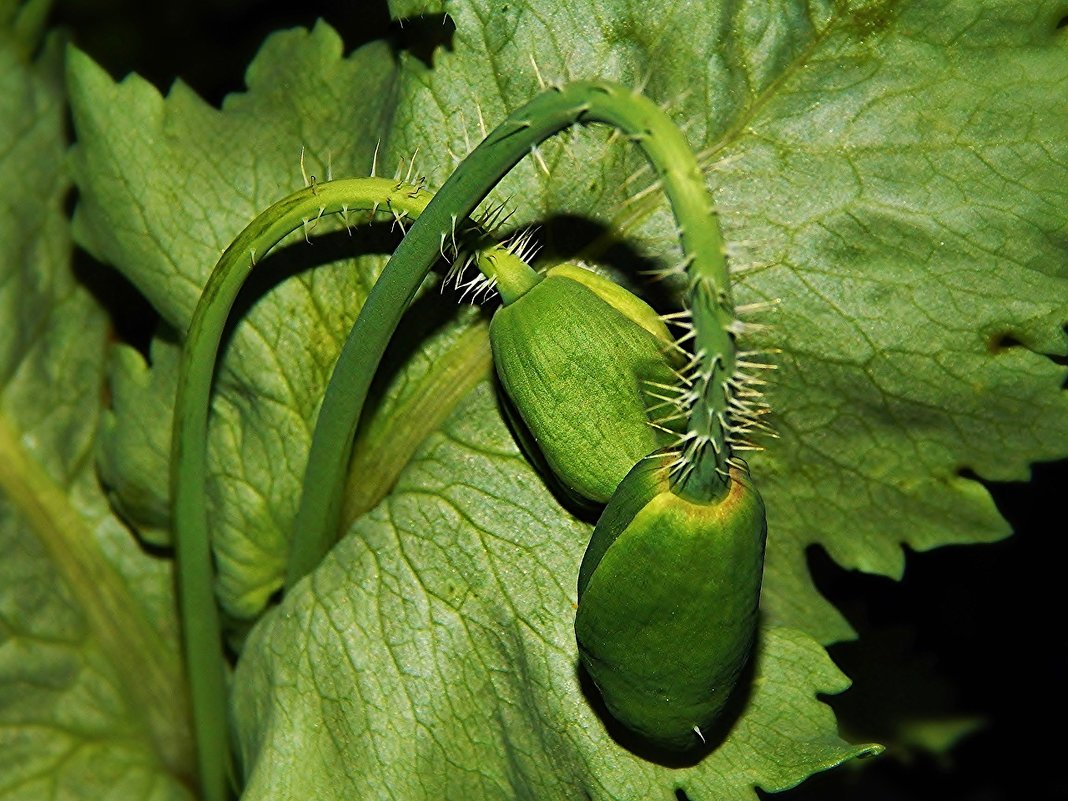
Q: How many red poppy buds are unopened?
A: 2